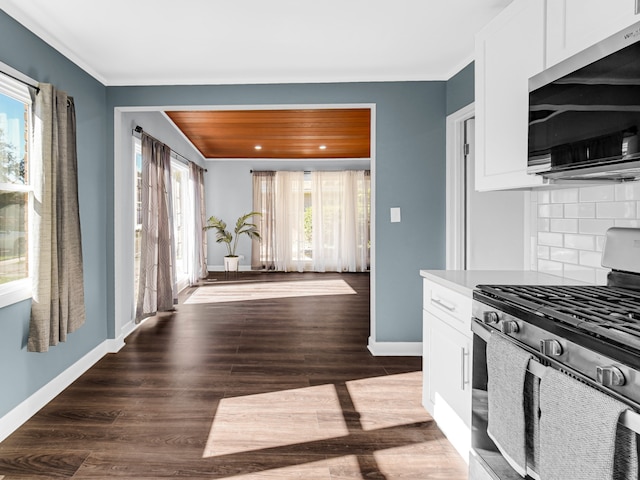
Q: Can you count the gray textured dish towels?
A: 2